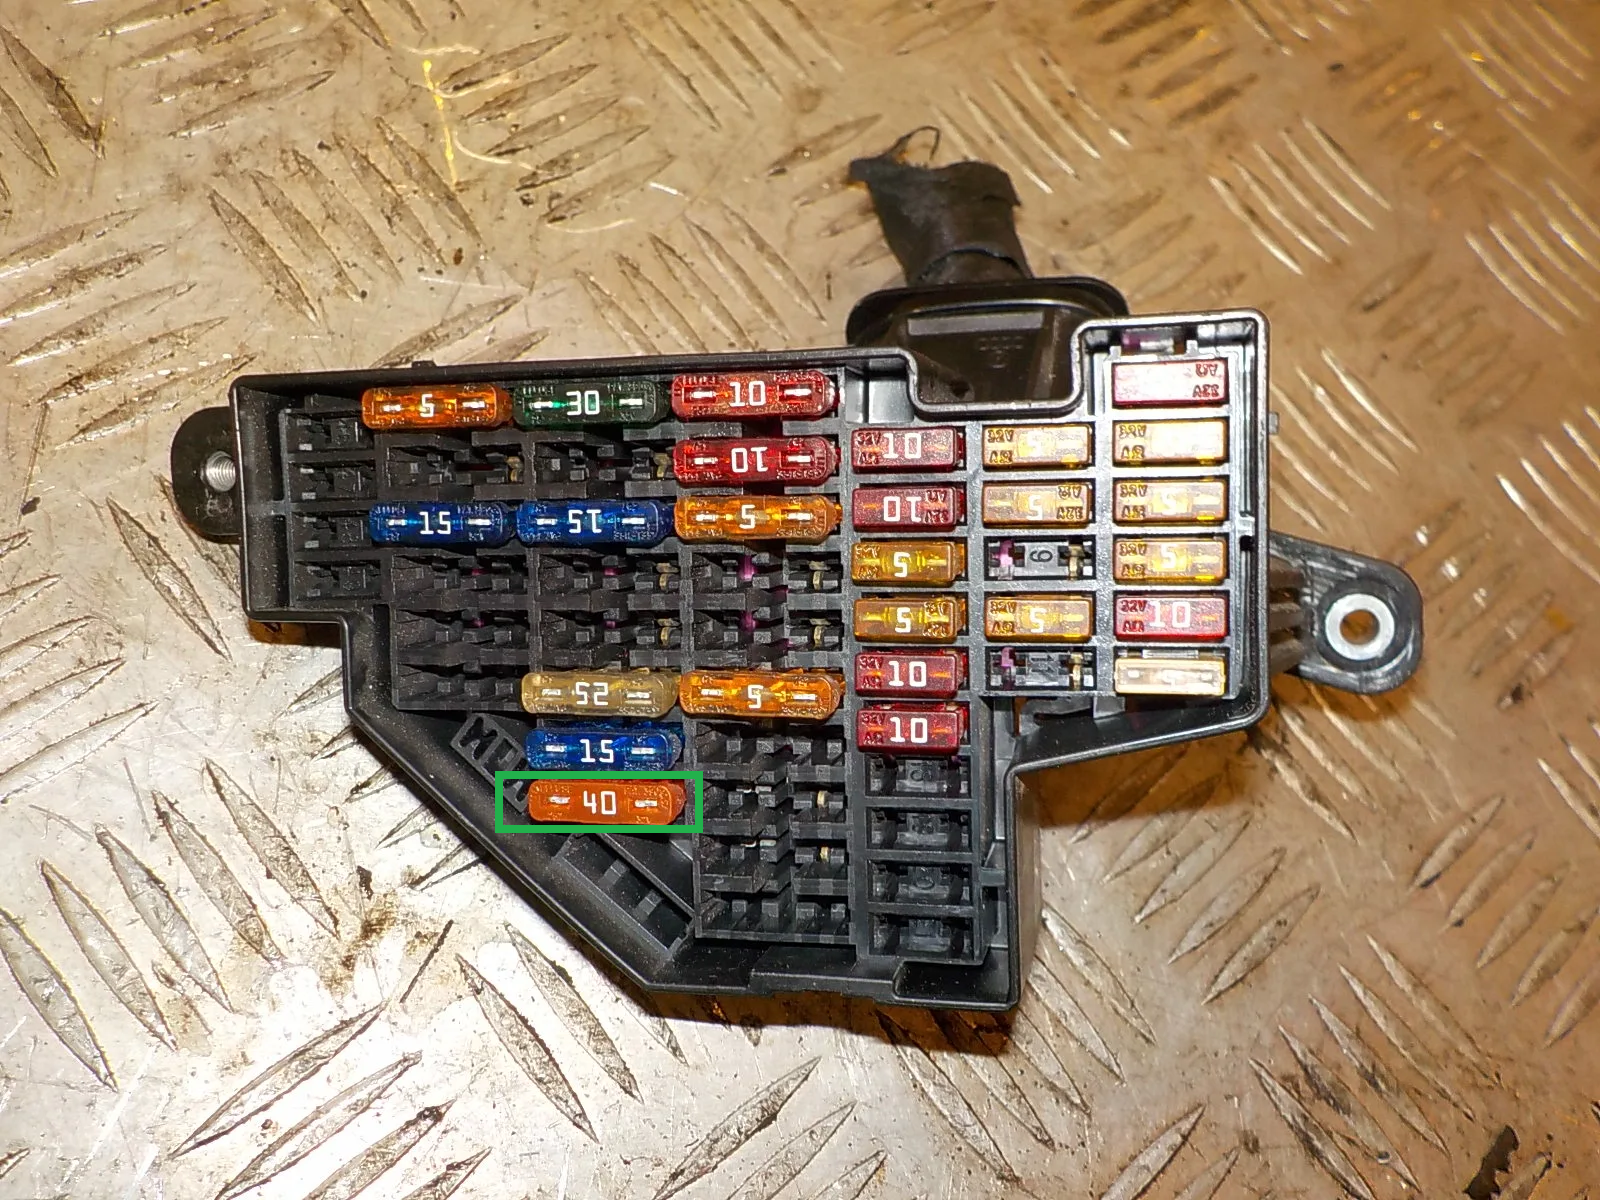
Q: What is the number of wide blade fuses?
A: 11